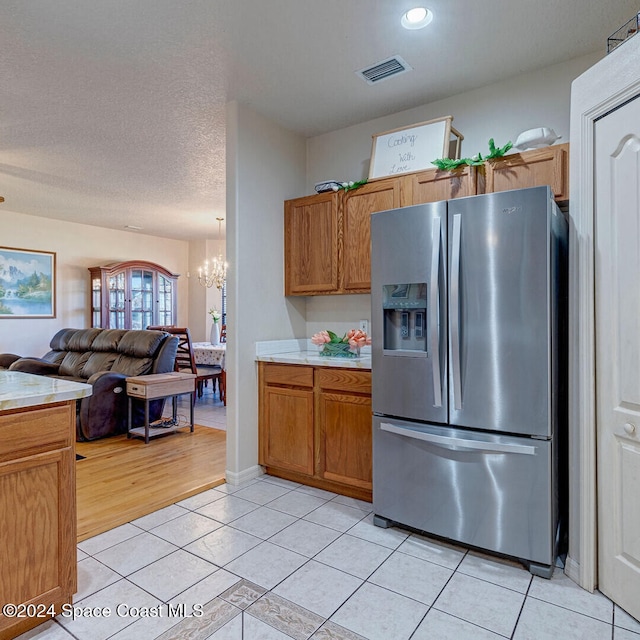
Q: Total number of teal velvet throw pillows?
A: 0